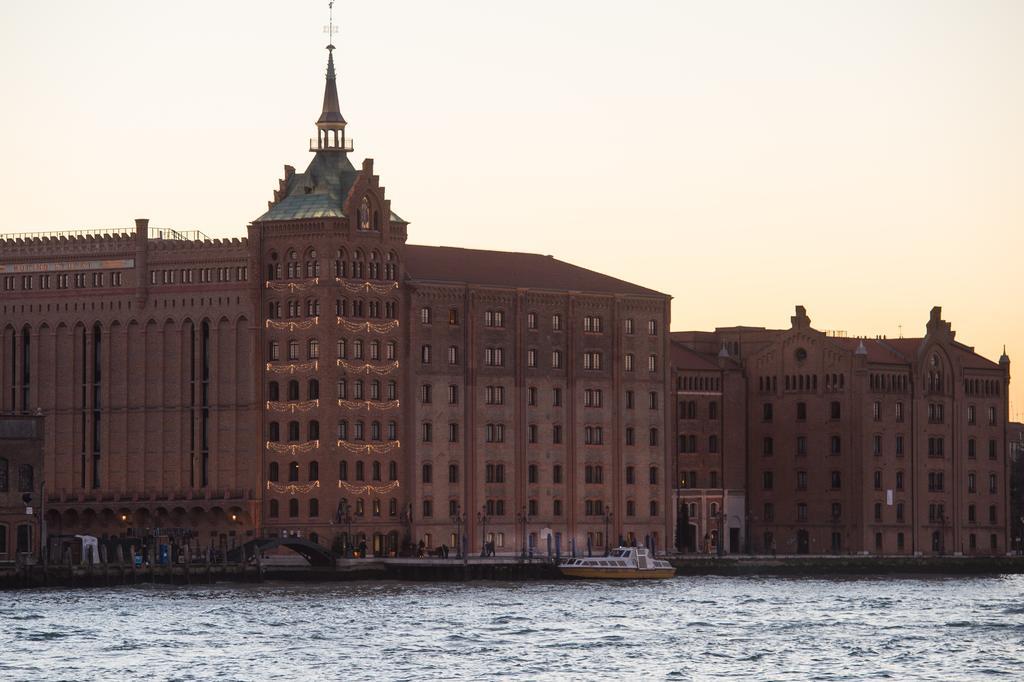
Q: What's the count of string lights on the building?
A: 12